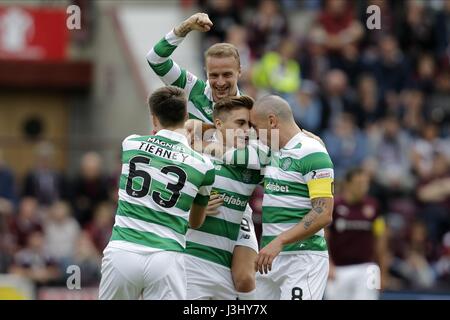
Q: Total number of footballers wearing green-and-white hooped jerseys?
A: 4